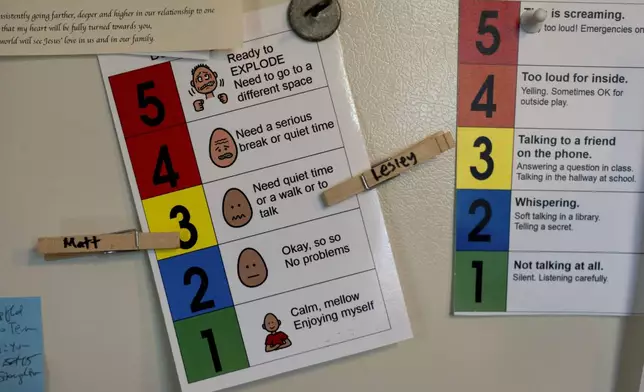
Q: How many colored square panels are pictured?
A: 10